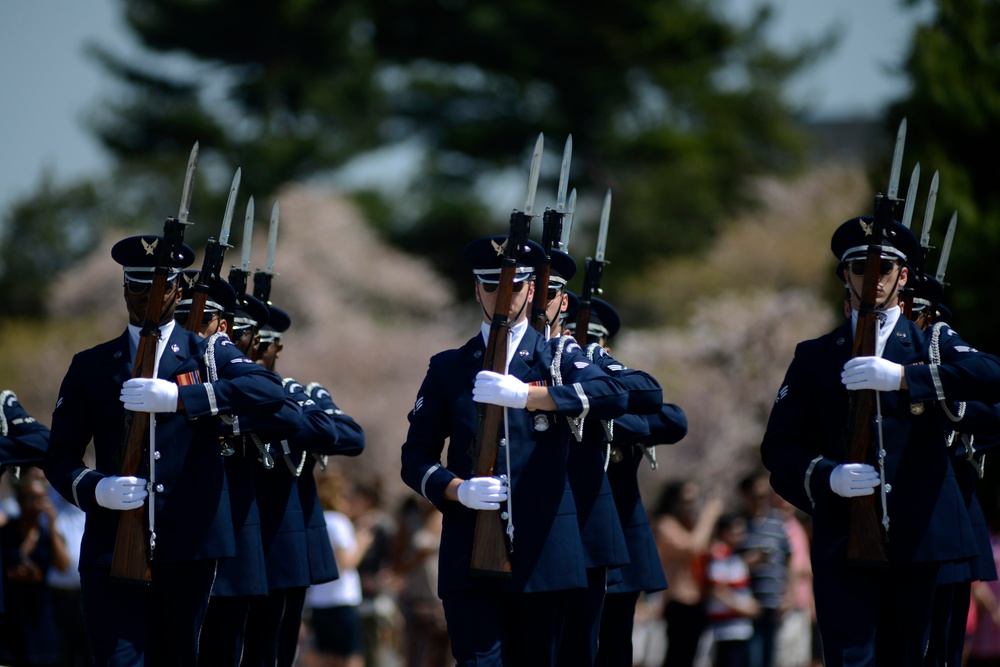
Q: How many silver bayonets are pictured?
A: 12